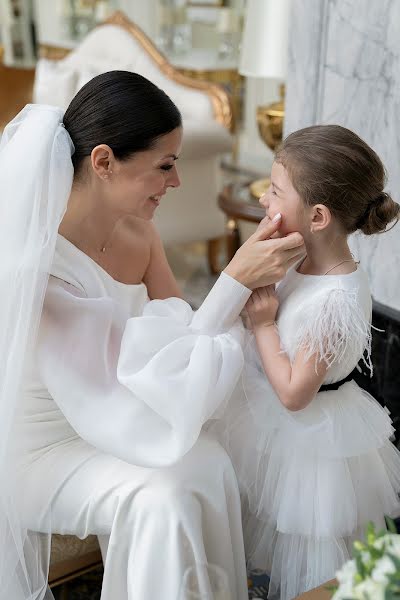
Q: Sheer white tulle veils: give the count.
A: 1